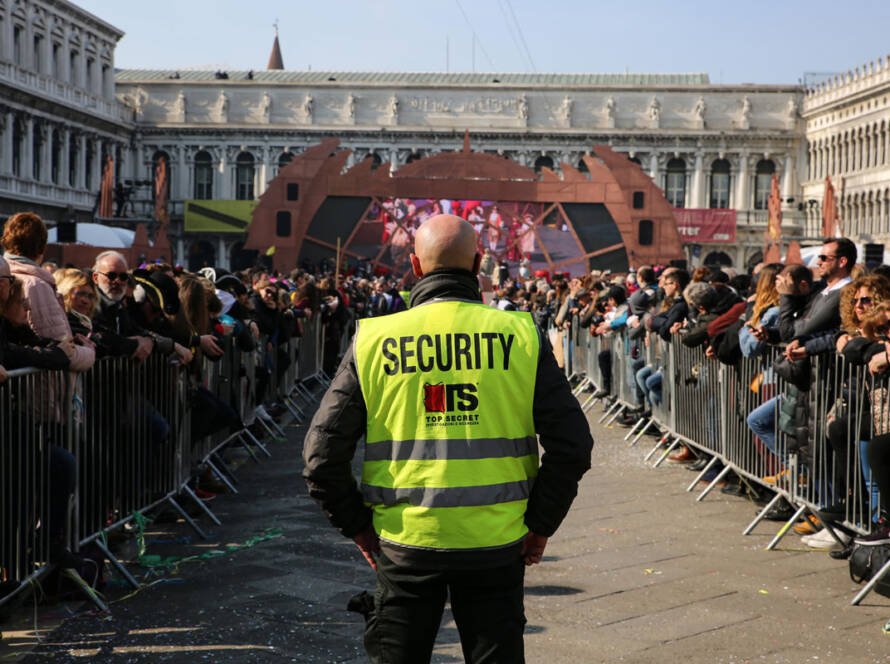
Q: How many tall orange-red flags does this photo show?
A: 4